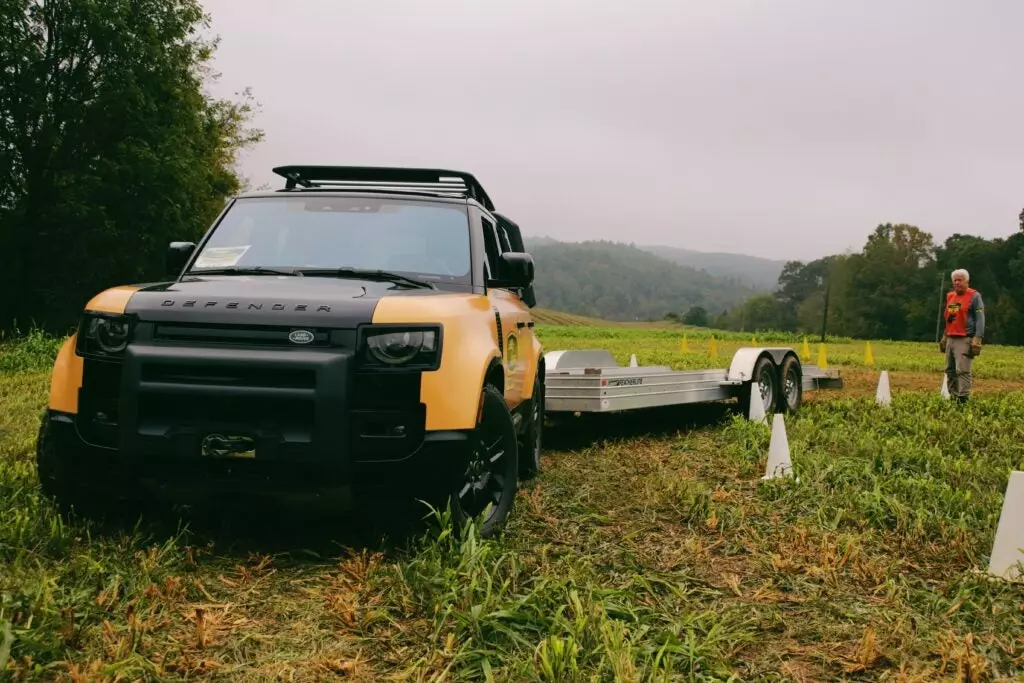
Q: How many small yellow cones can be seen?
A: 6